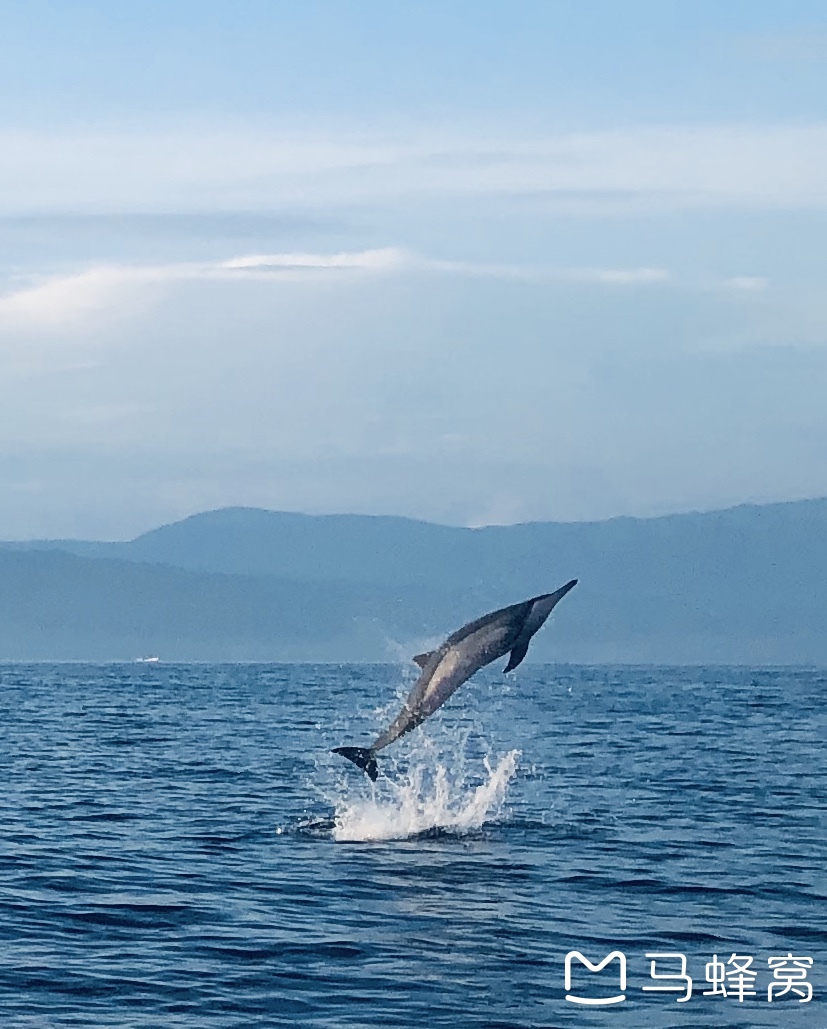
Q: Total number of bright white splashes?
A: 1